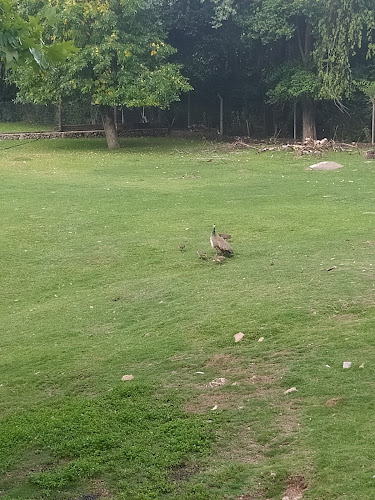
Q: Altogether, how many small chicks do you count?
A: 4